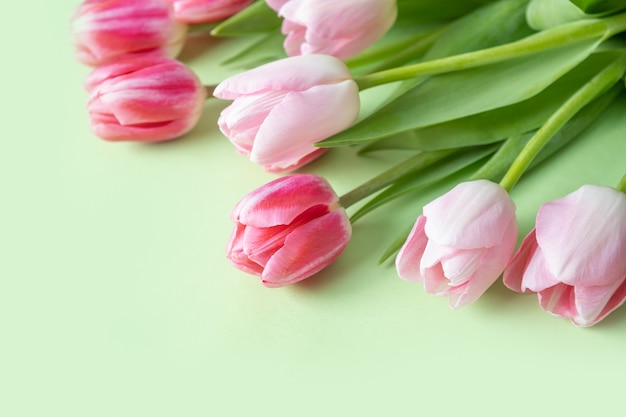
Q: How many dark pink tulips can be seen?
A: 4